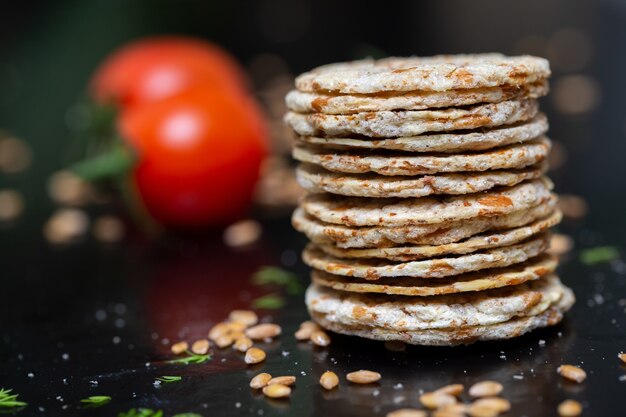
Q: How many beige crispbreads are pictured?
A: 13